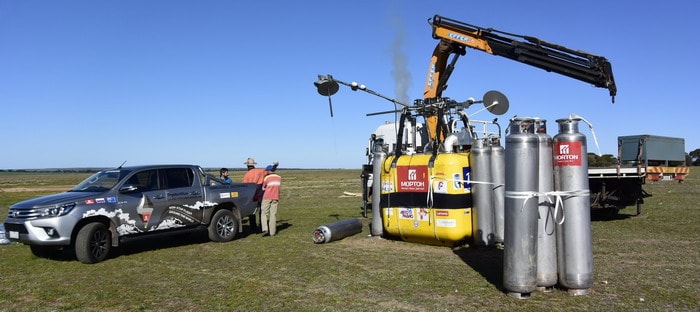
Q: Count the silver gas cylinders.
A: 7